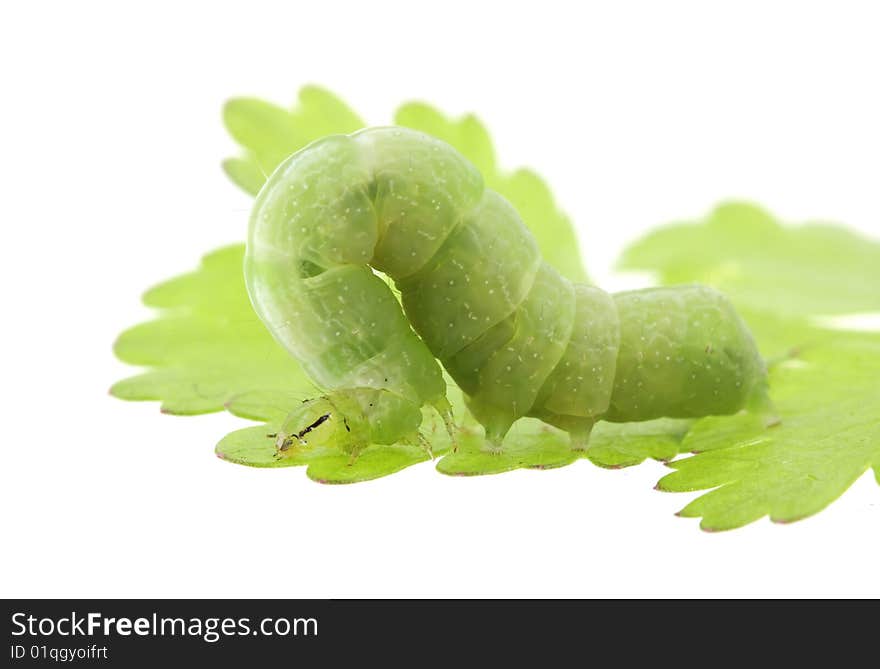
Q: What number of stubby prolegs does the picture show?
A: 3